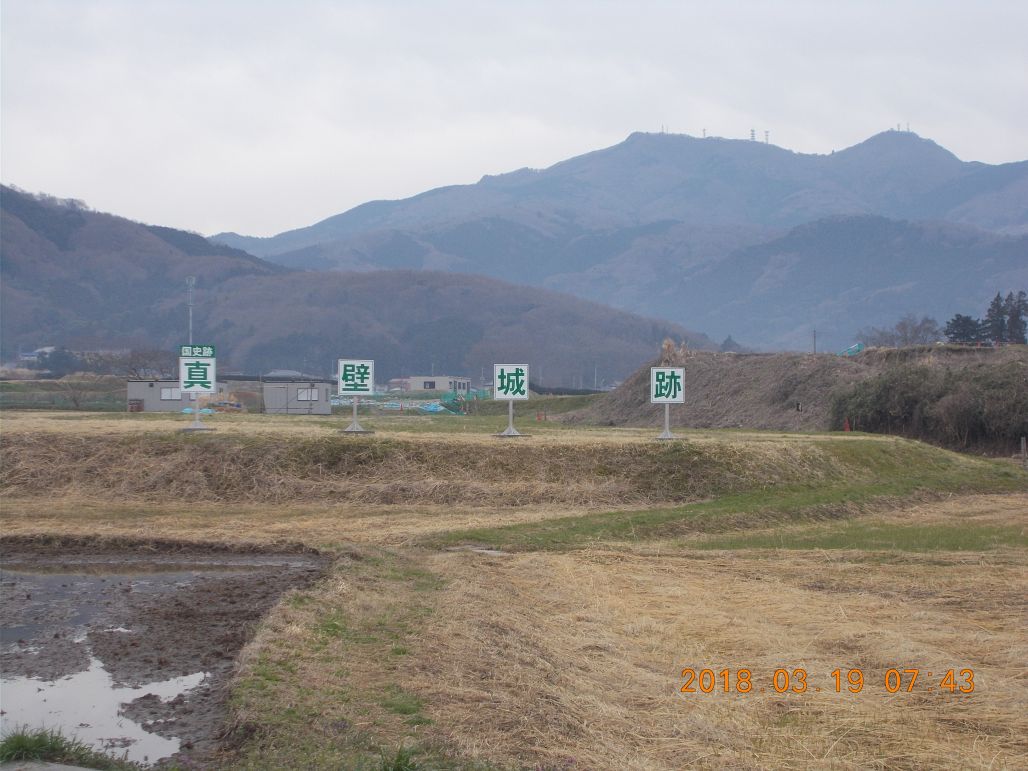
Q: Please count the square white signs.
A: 4